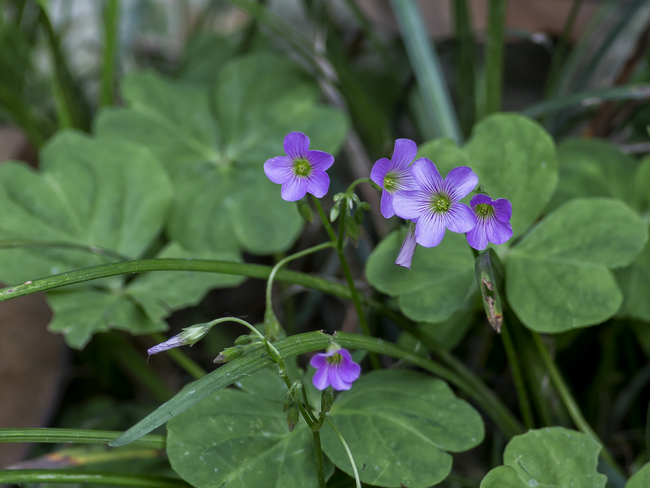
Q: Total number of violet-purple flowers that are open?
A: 5